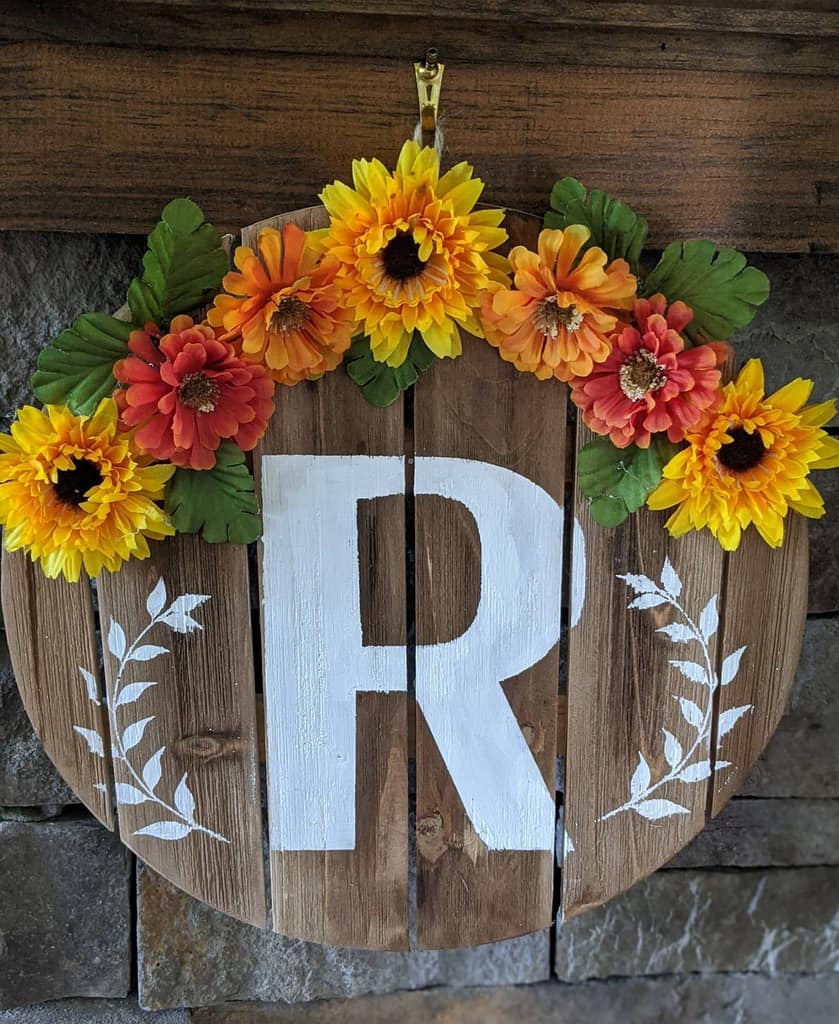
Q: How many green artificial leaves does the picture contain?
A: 7